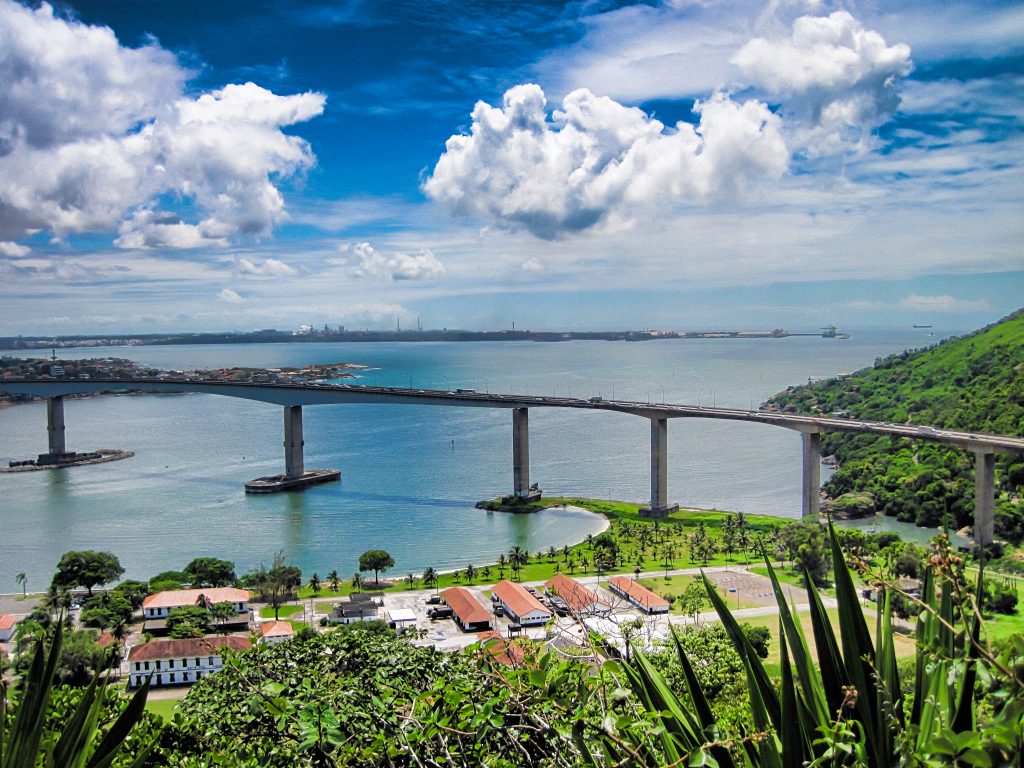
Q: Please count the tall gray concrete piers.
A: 6